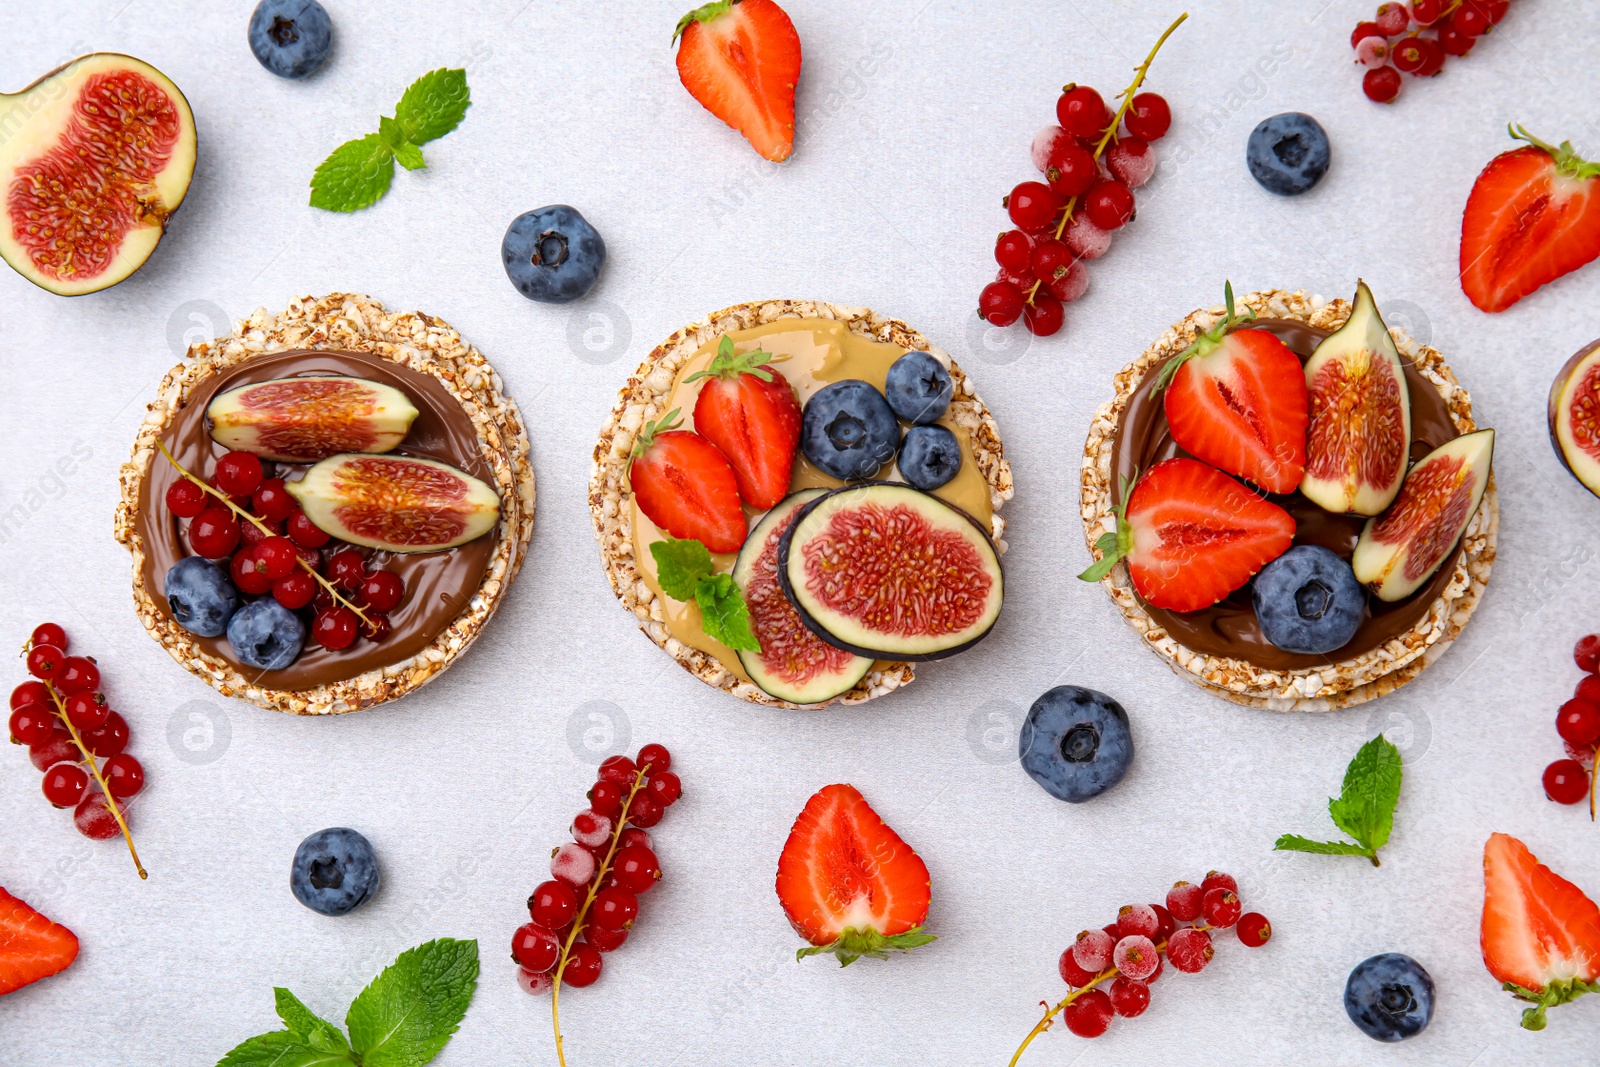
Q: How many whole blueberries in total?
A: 12